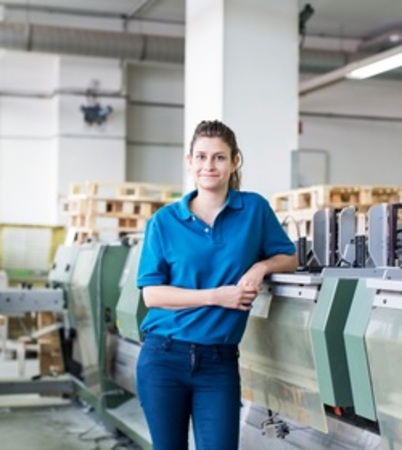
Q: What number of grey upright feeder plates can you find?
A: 3